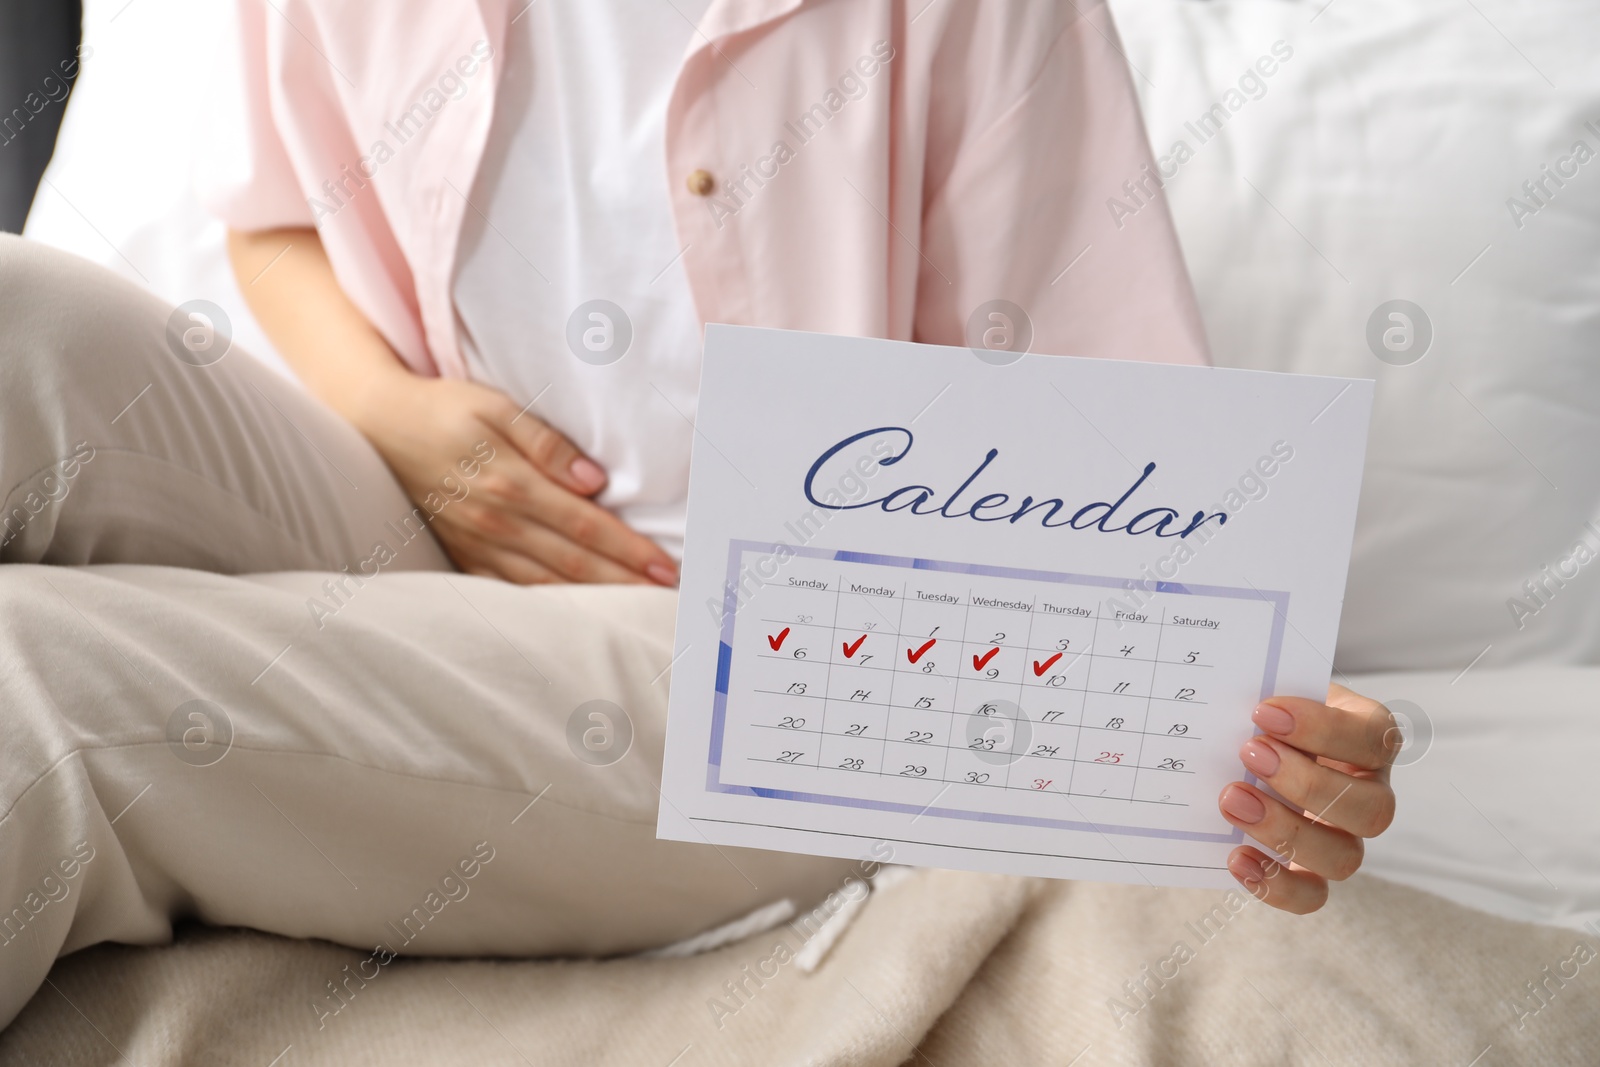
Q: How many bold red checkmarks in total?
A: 5